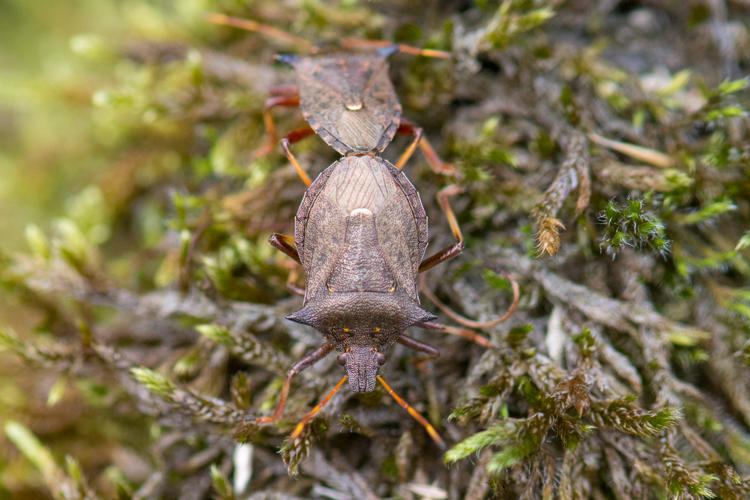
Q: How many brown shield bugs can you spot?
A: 2